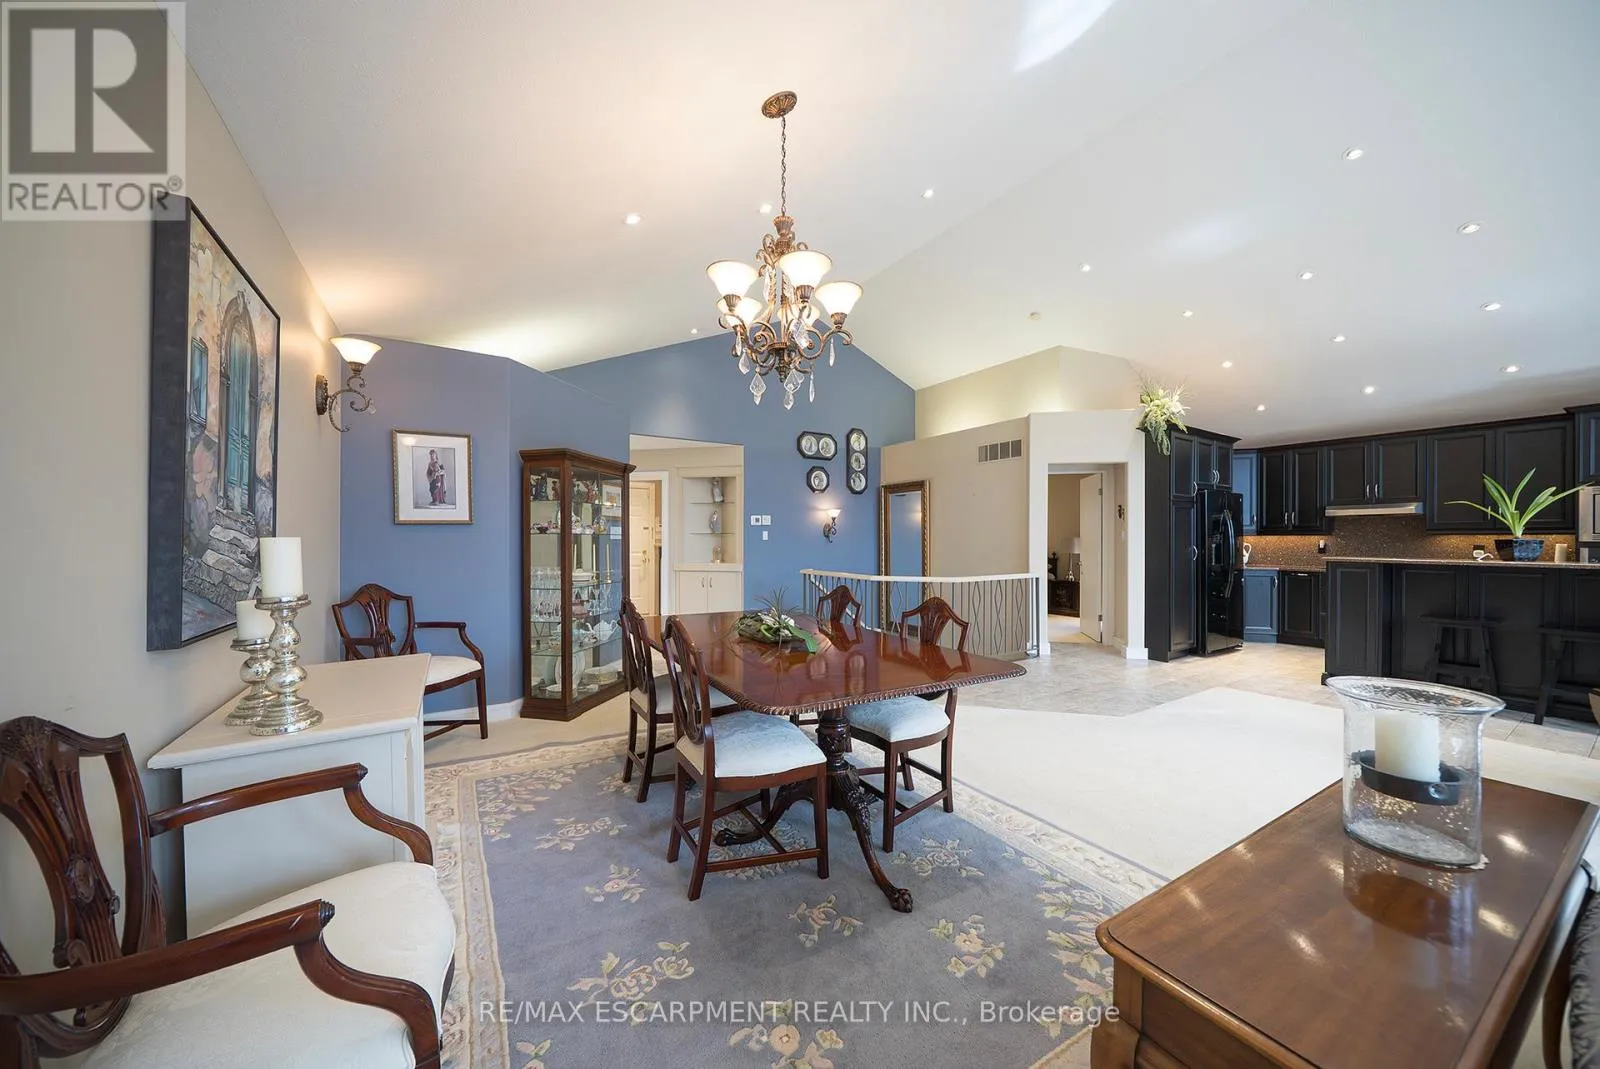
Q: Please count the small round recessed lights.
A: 15